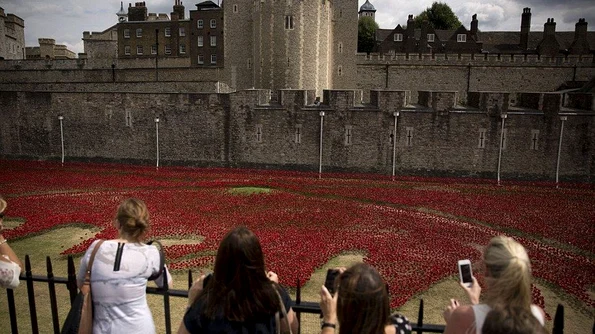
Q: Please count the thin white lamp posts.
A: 6